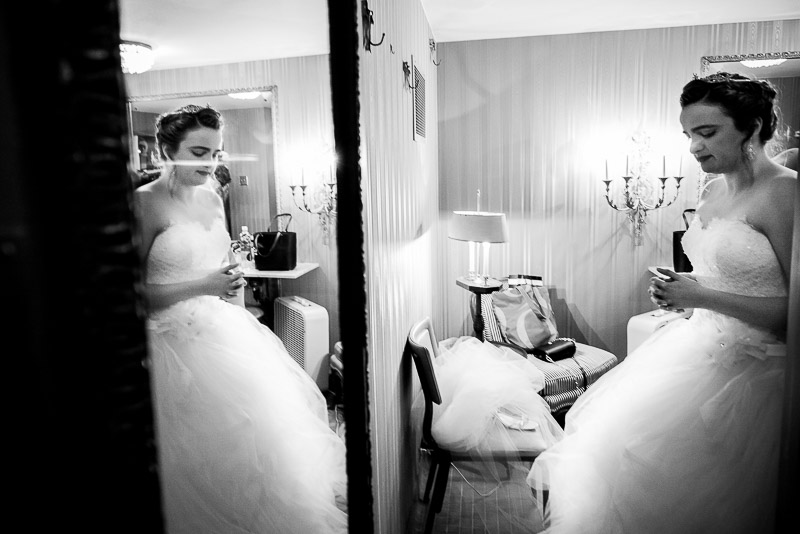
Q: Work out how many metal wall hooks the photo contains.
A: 3